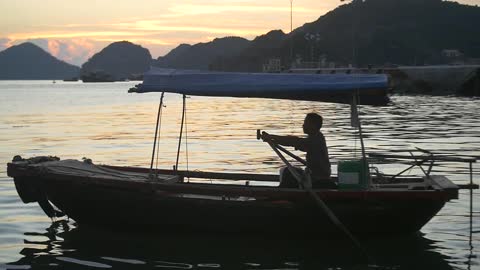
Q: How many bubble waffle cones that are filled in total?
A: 0